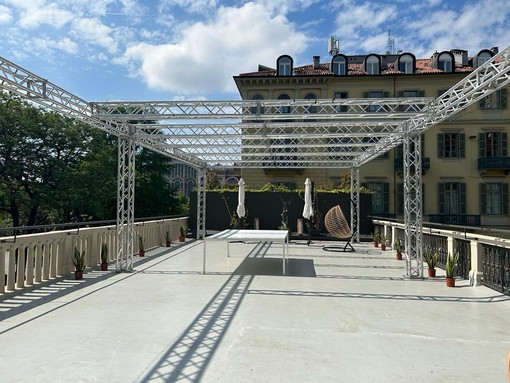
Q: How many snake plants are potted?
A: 10